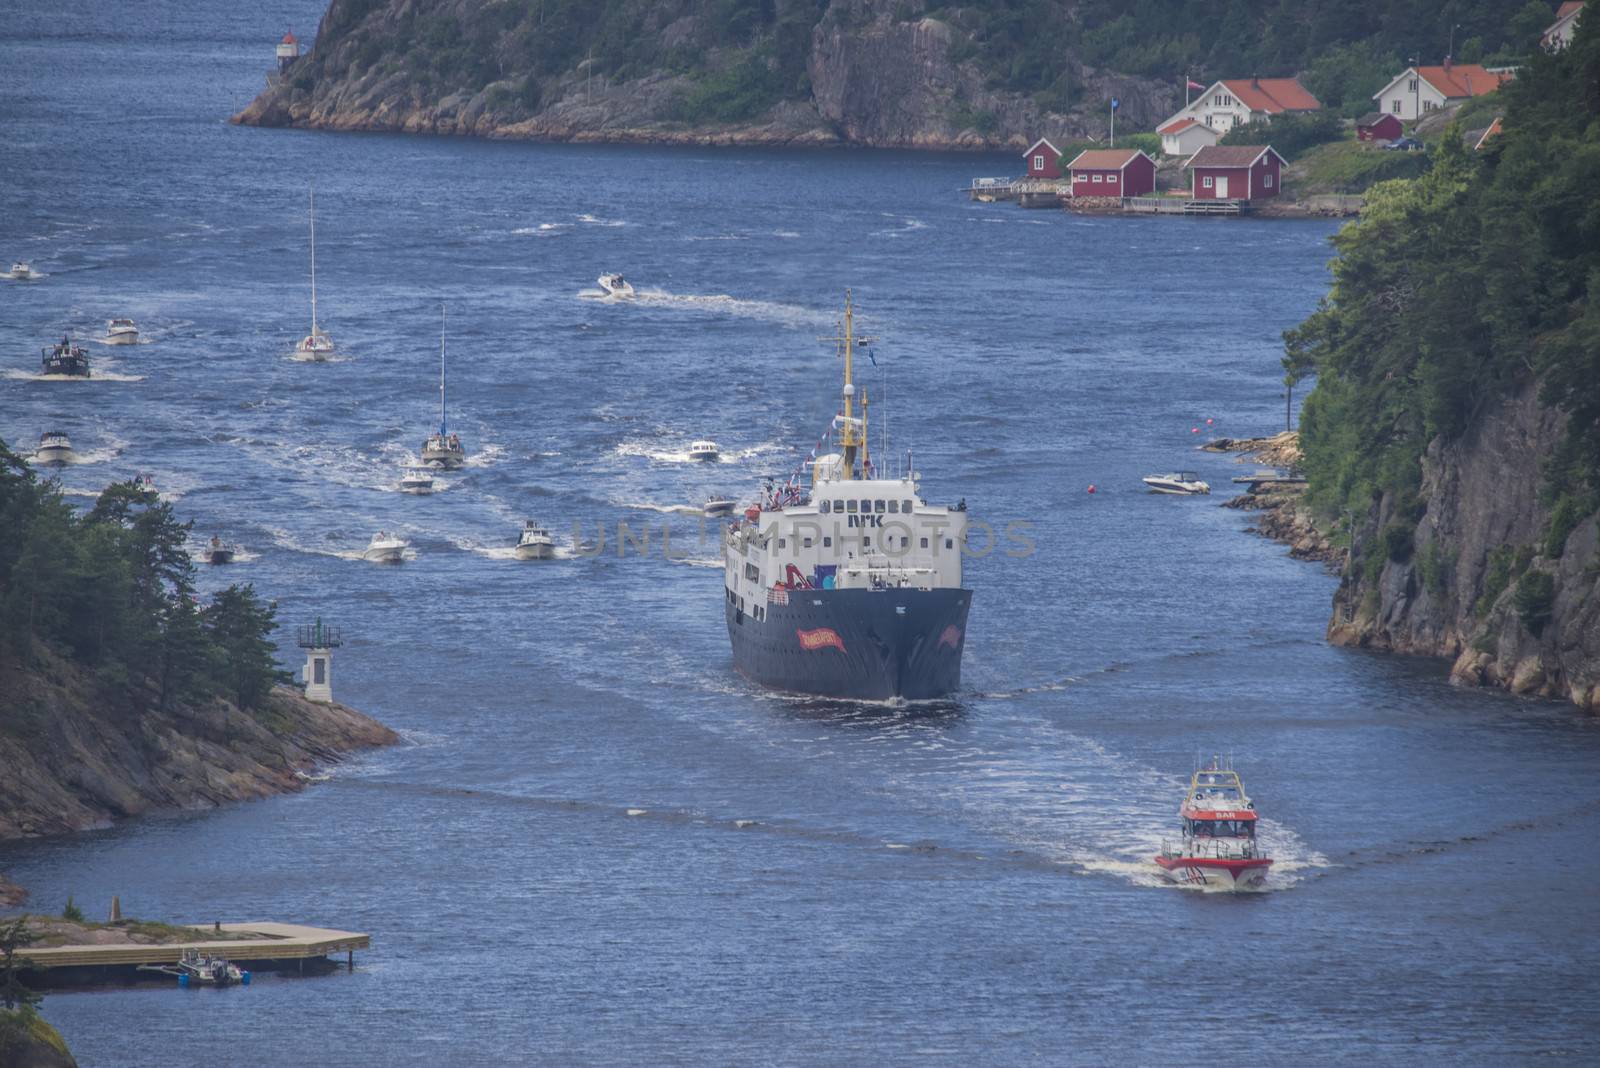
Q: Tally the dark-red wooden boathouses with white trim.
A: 3